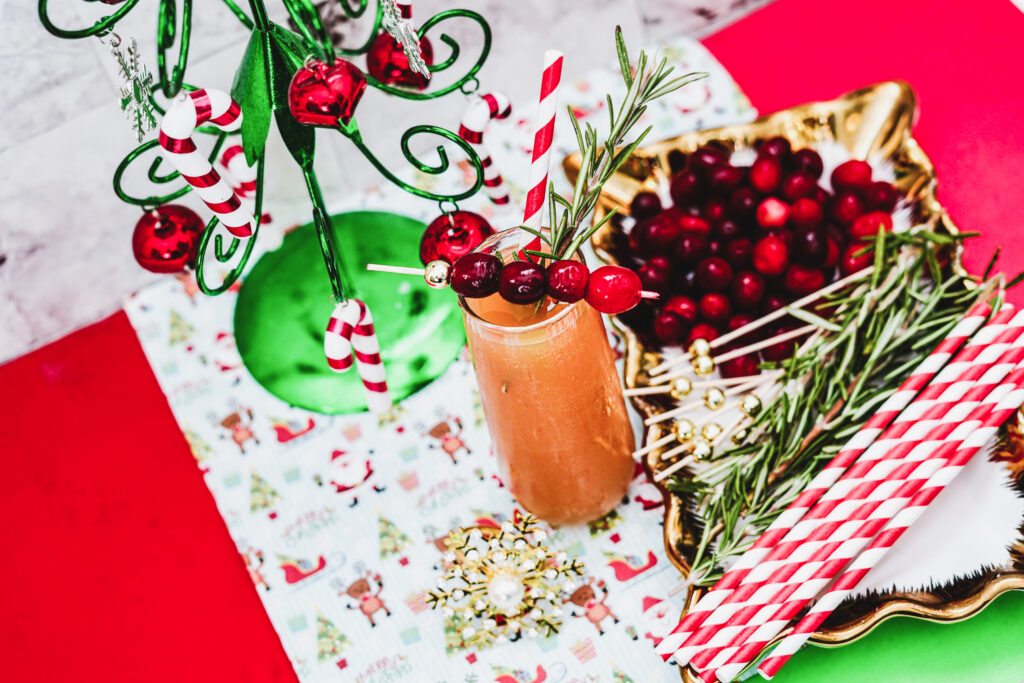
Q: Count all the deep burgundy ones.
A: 2